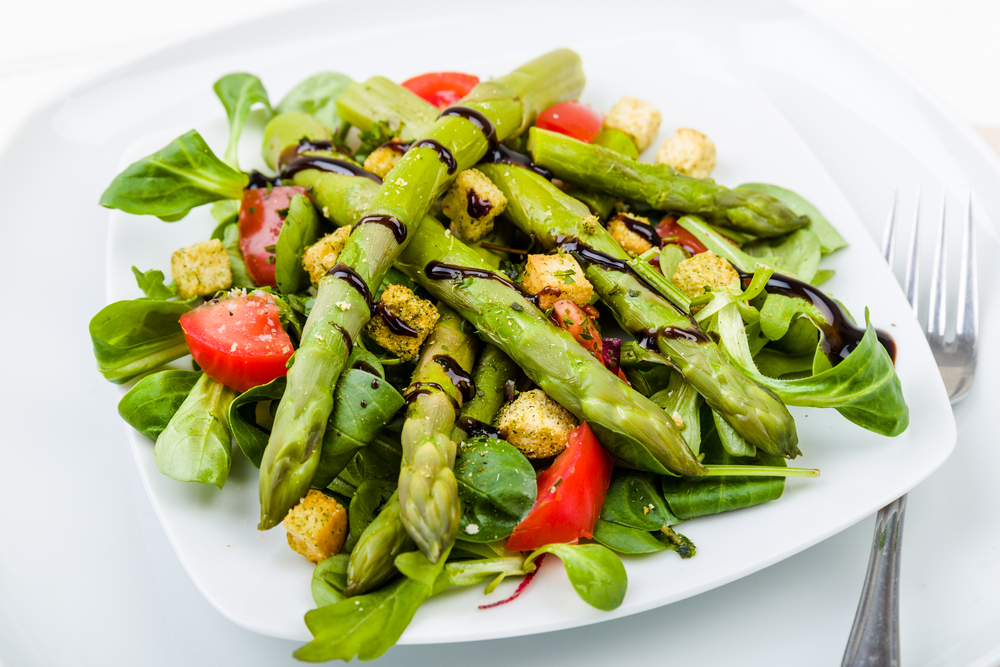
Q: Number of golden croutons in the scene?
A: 12